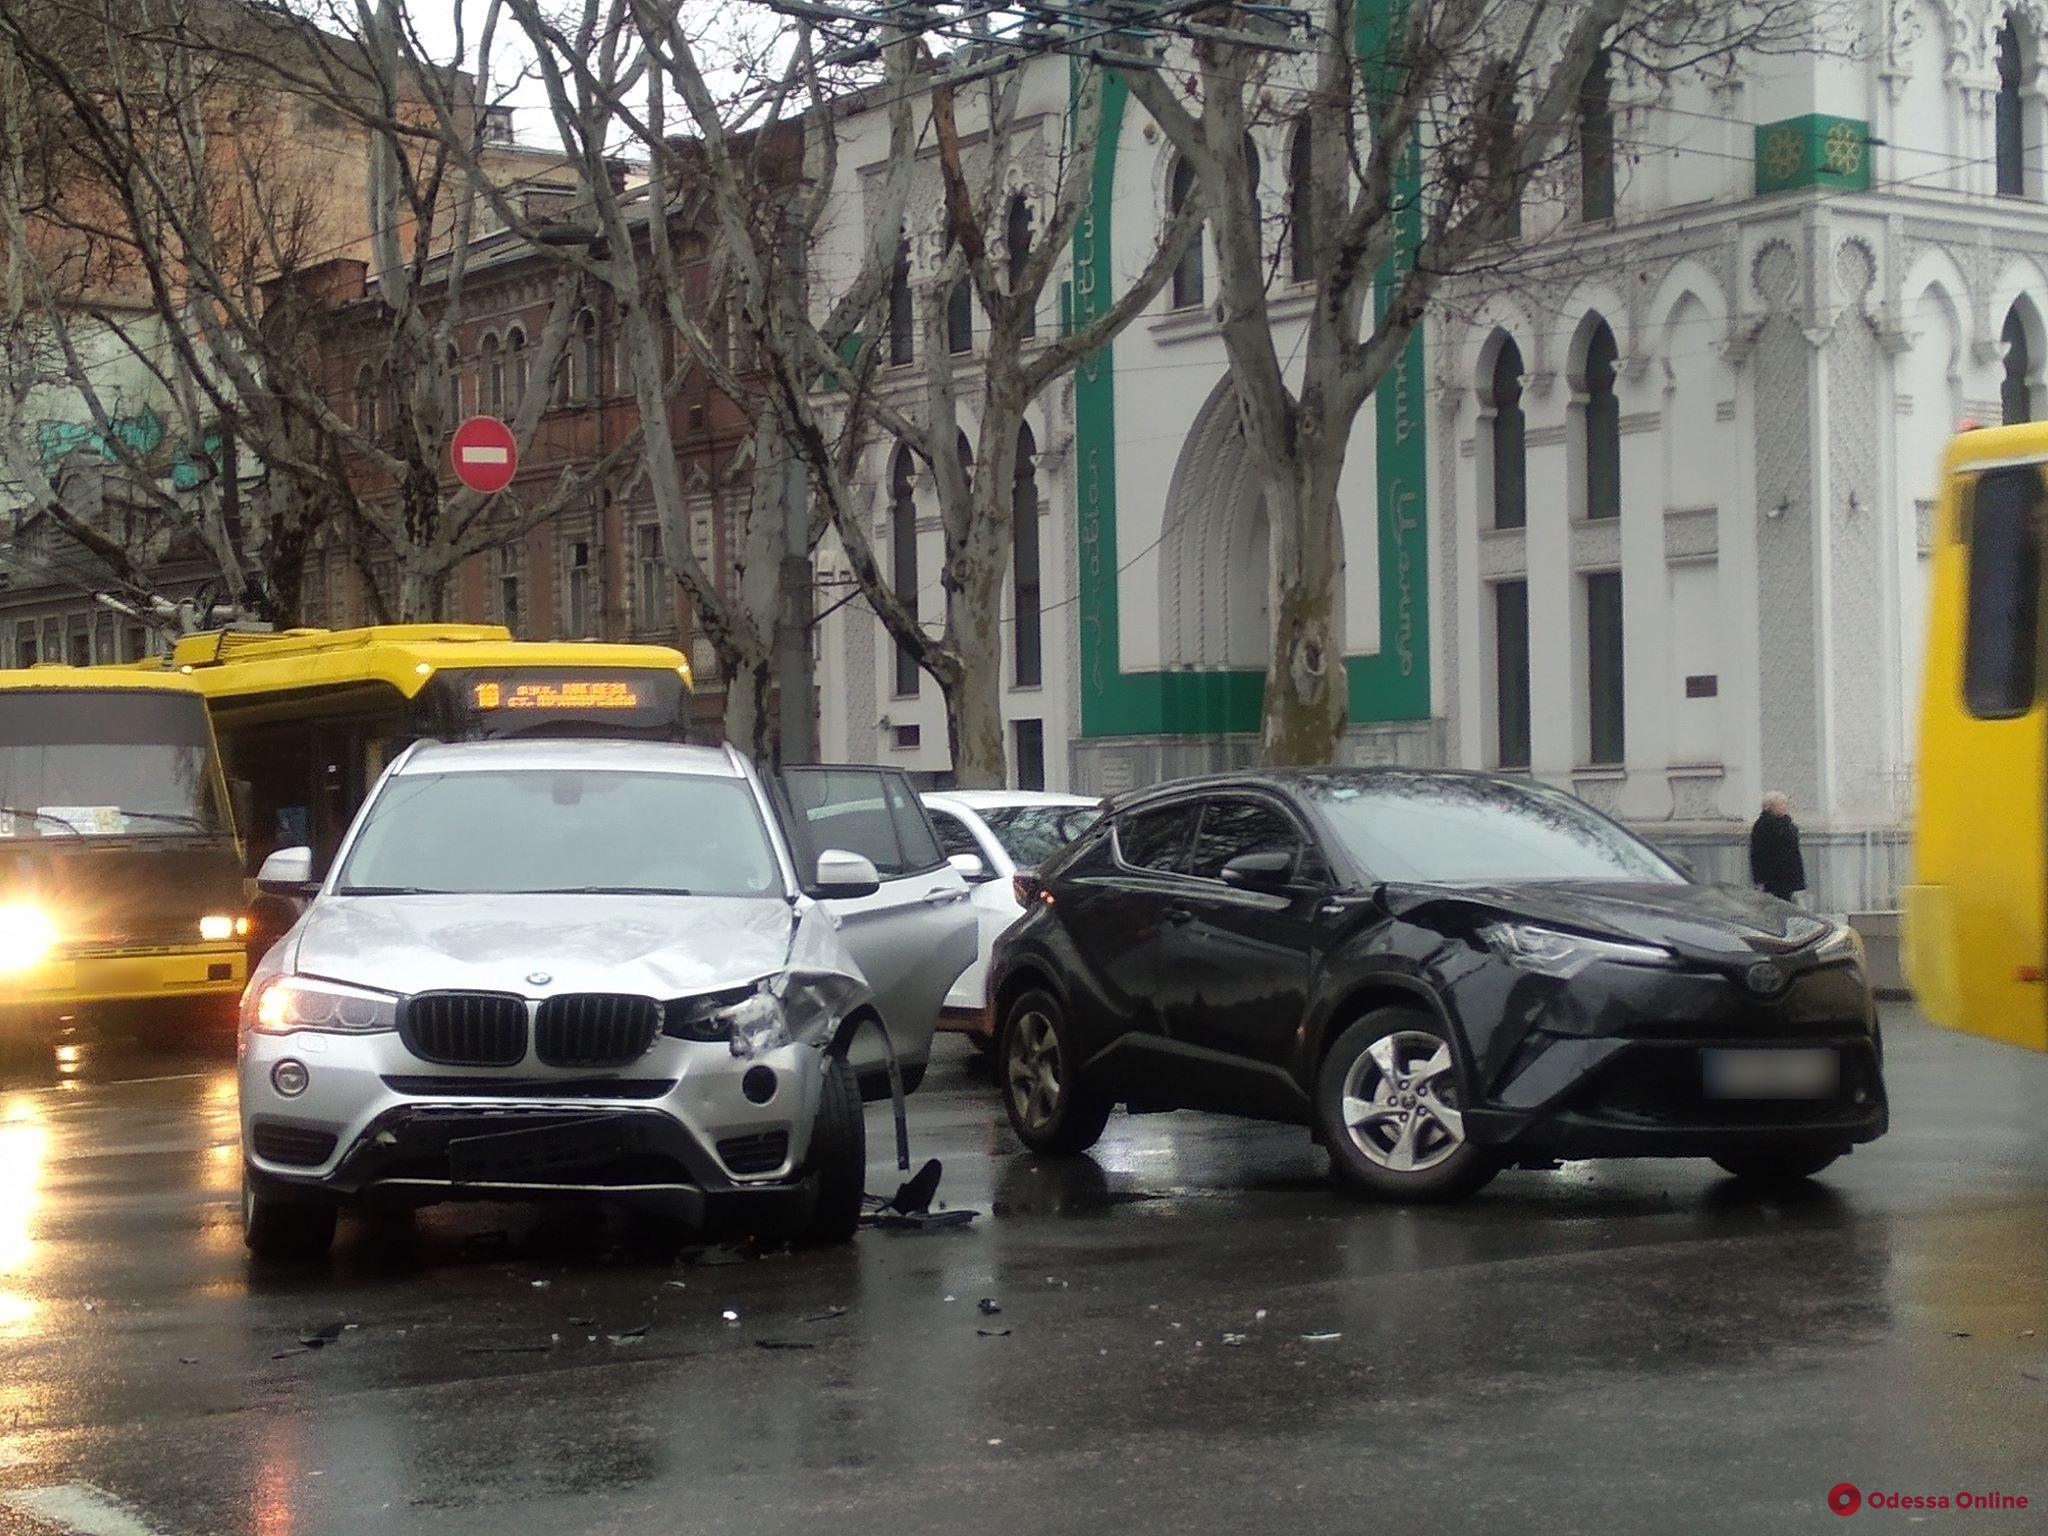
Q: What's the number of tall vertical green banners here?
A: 2